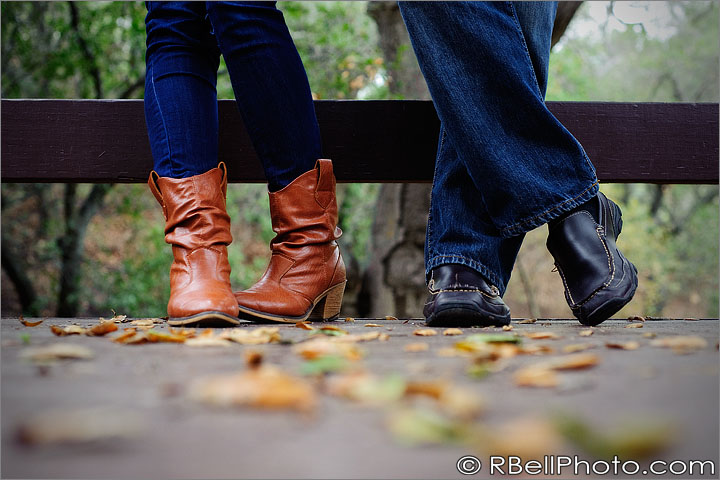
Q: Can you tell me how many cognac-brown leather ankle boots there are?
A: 2